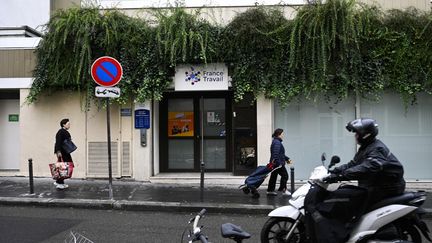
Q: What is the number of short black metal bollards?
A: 3